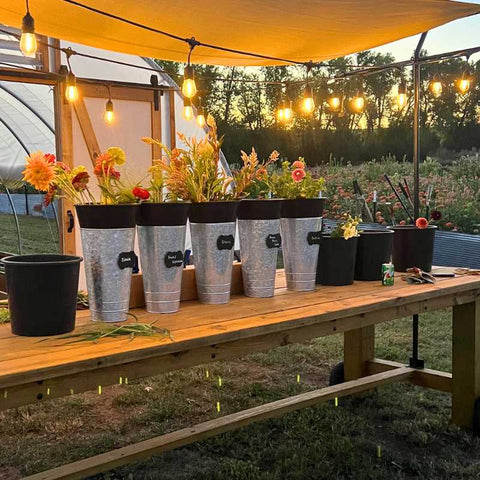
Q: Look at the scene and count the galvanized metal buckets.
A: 5